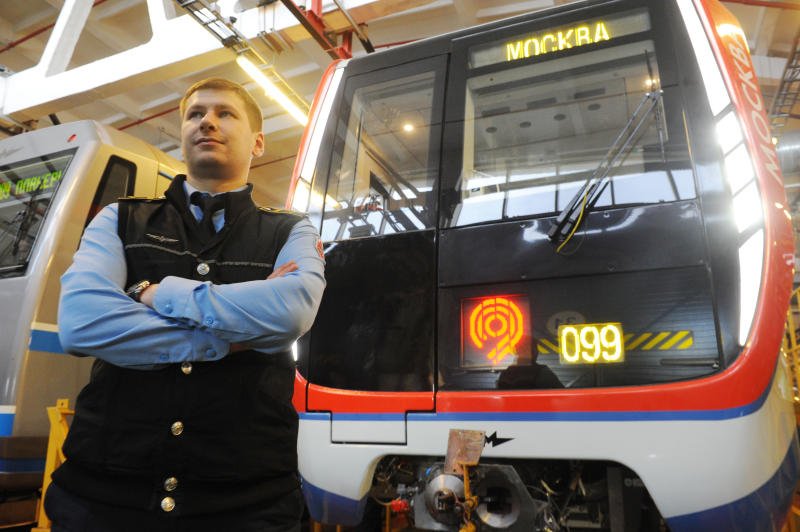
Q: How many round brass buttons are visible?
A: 5